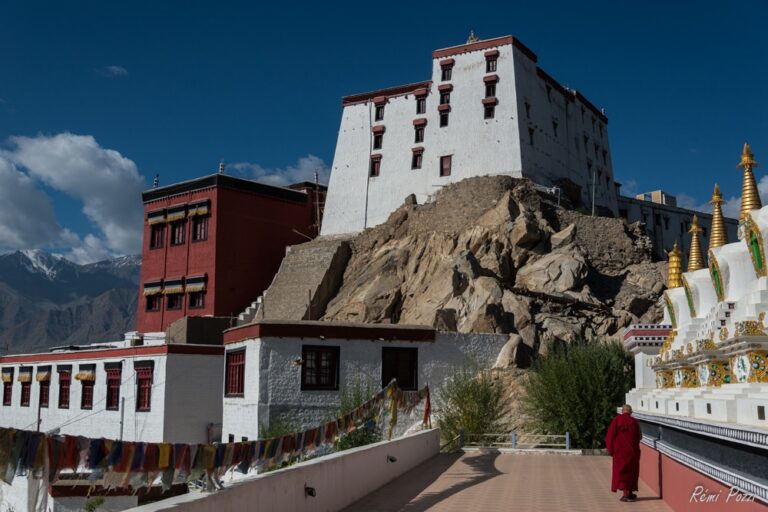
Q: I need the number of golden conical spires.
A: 4